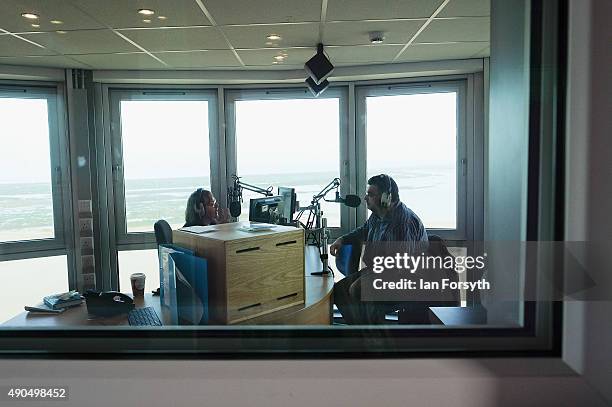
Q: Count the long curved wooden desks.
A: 1